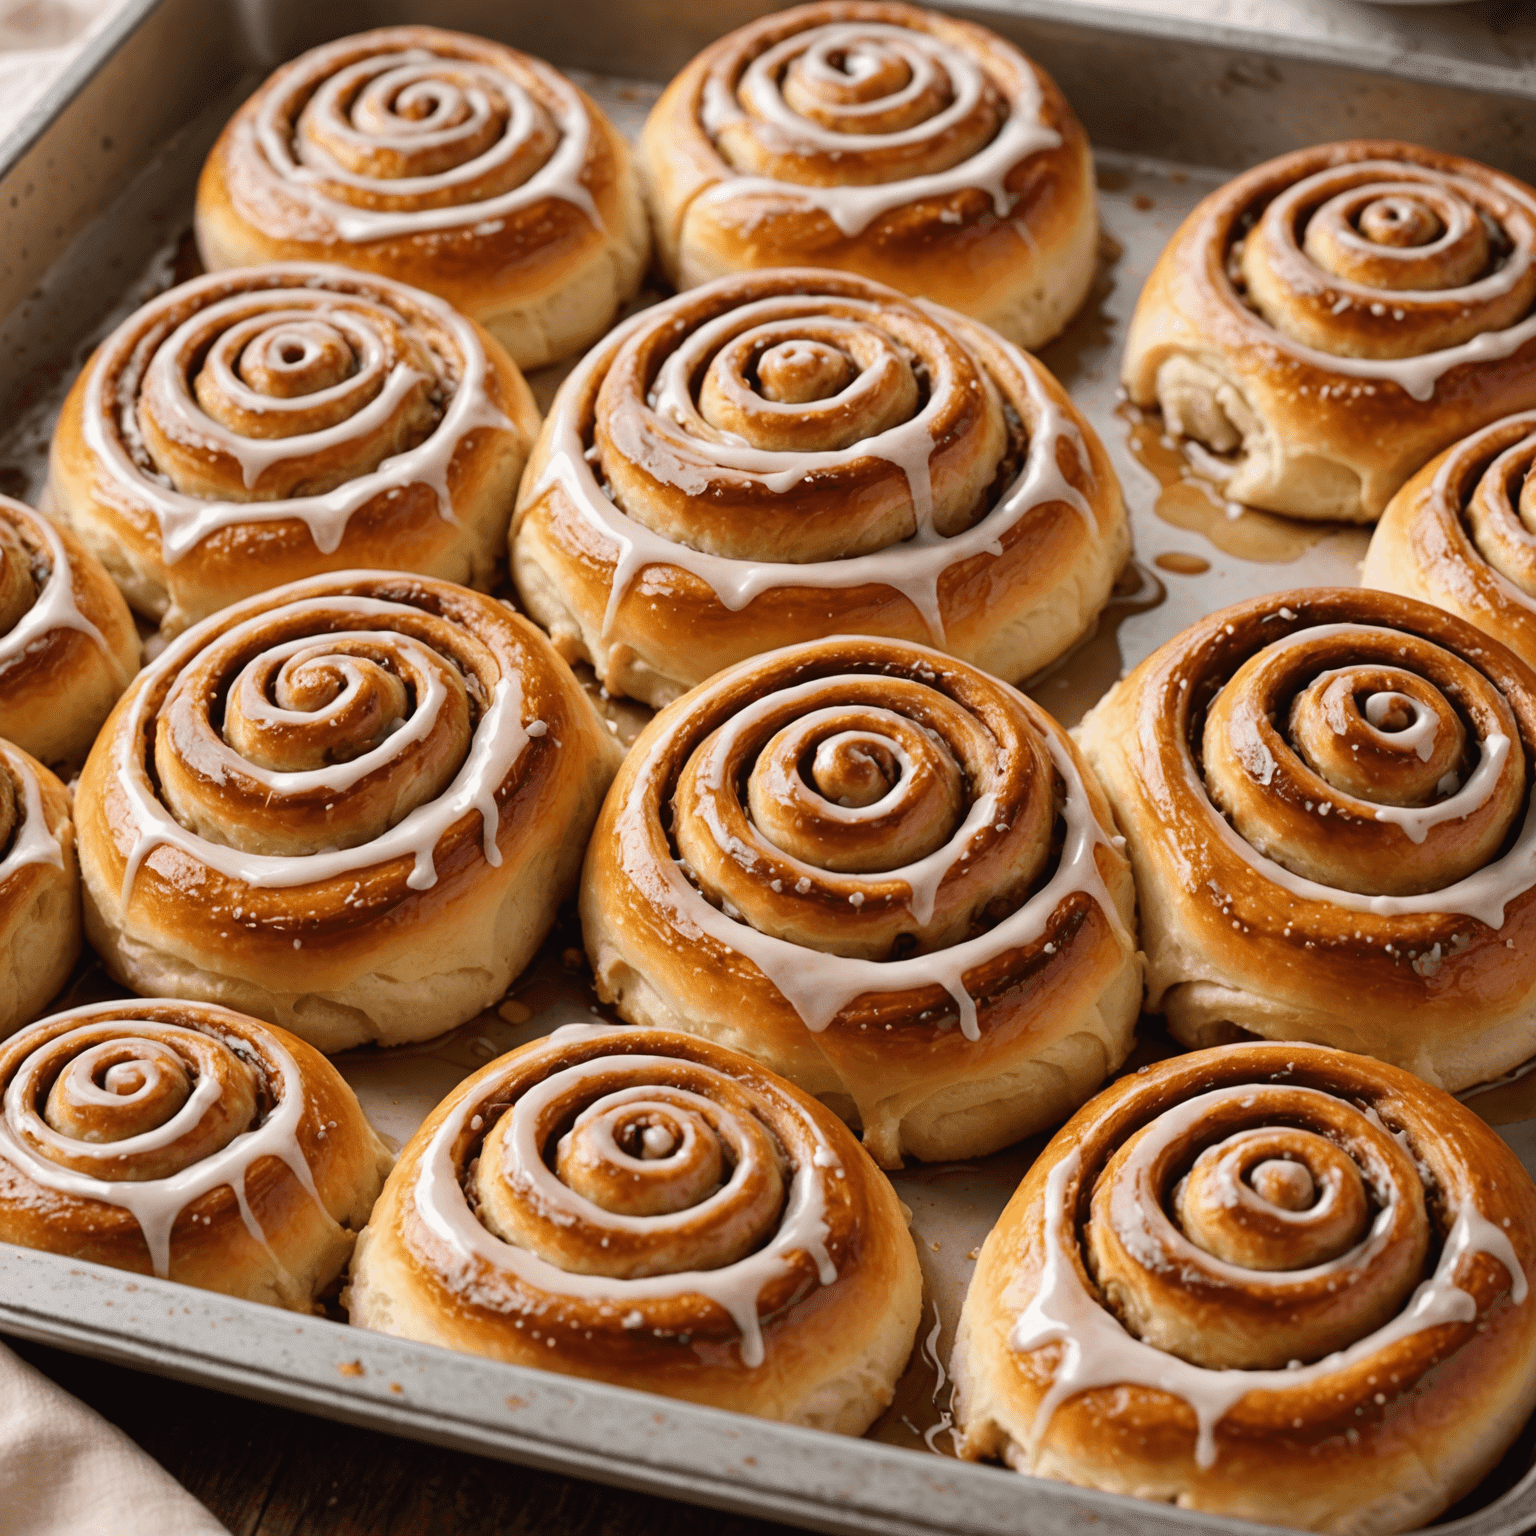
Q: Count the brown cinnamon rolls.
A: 14